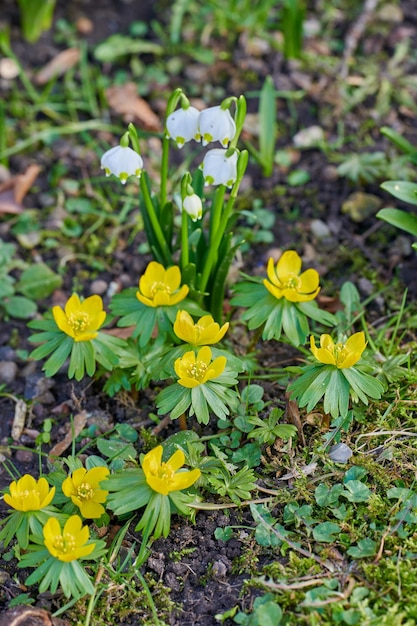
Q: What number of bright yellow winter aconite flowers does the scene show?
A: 10